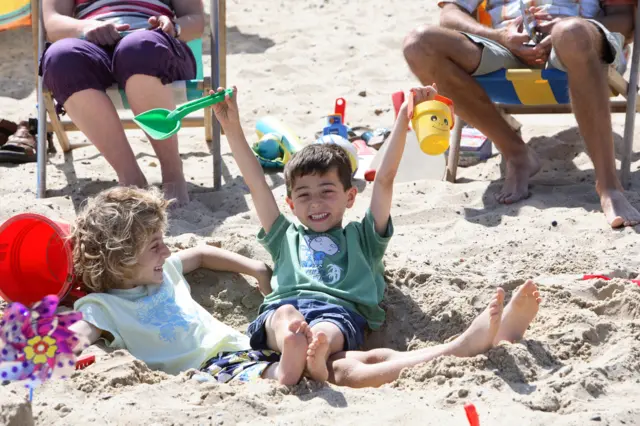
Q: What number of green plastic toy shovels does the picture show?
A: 1